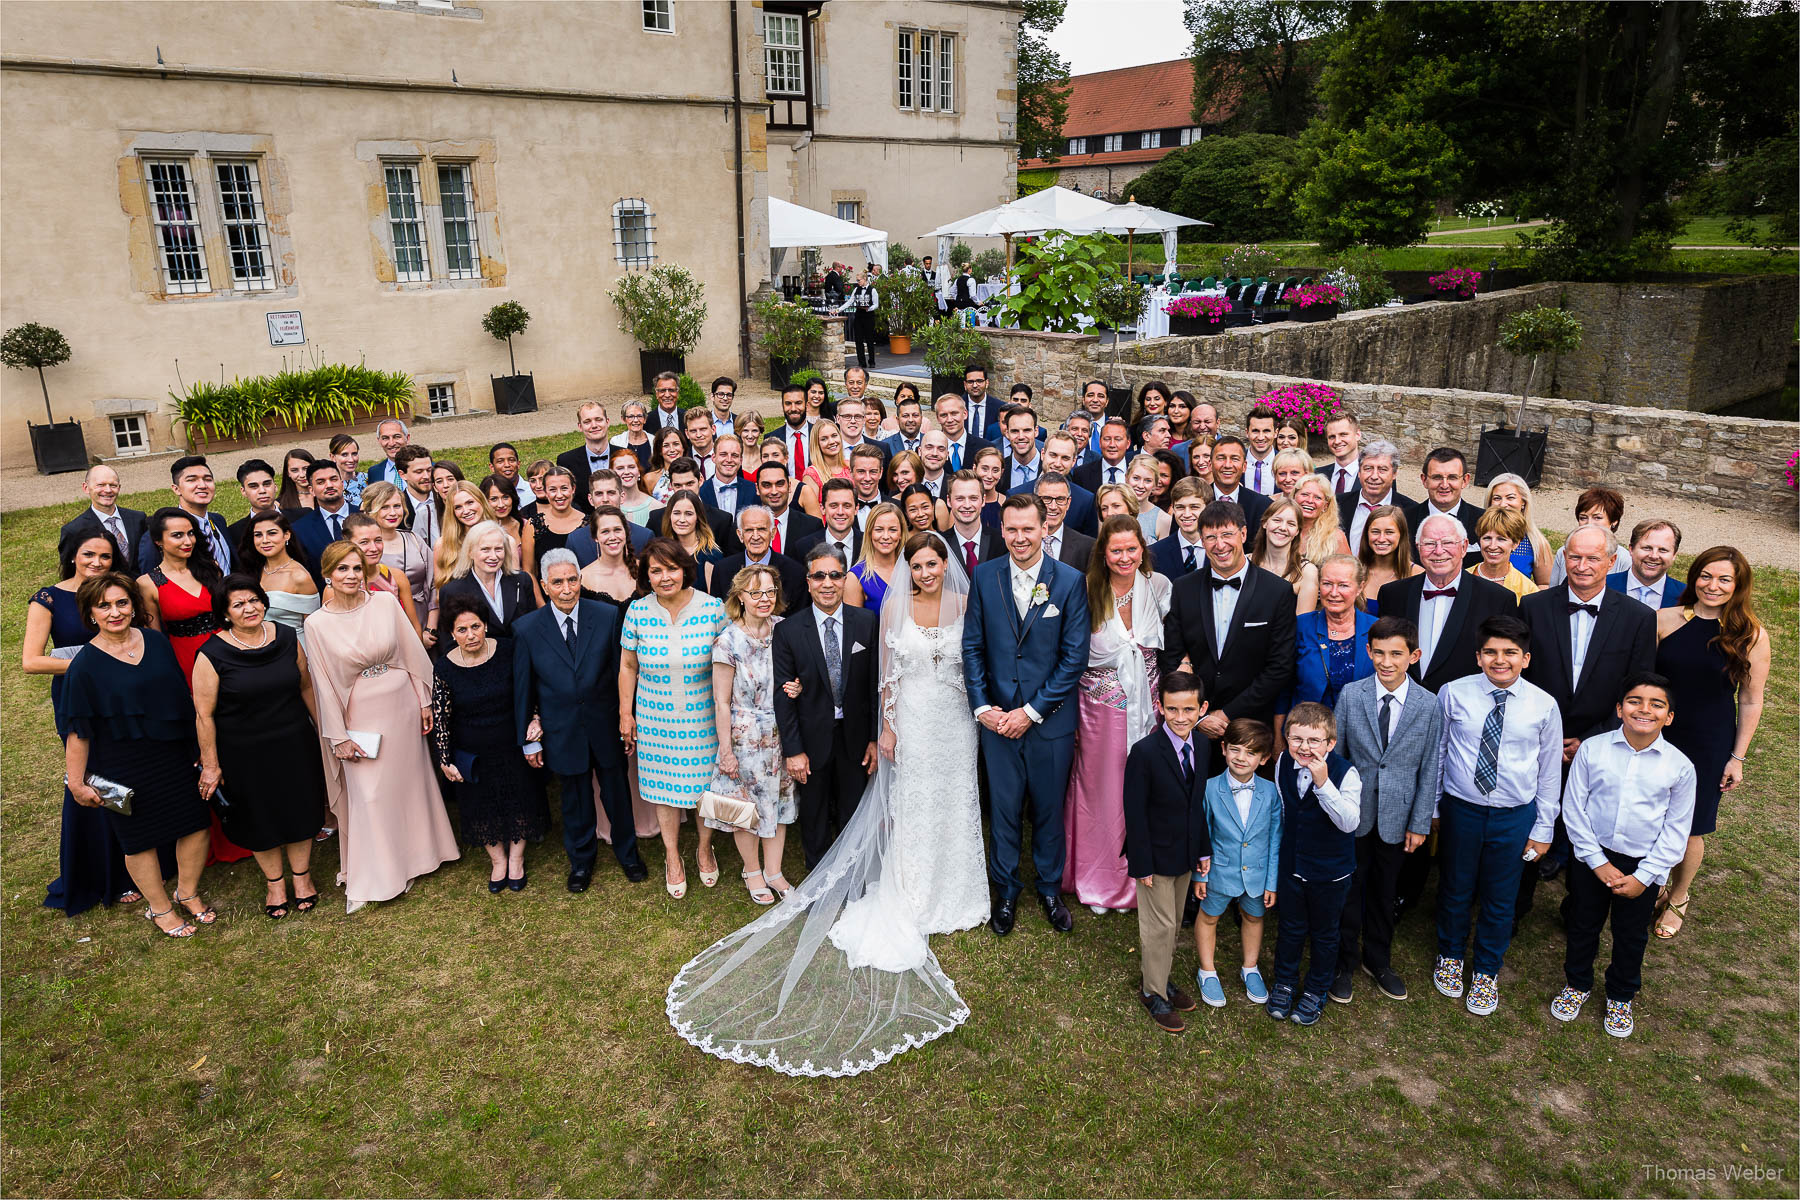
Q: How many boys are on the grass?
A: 6